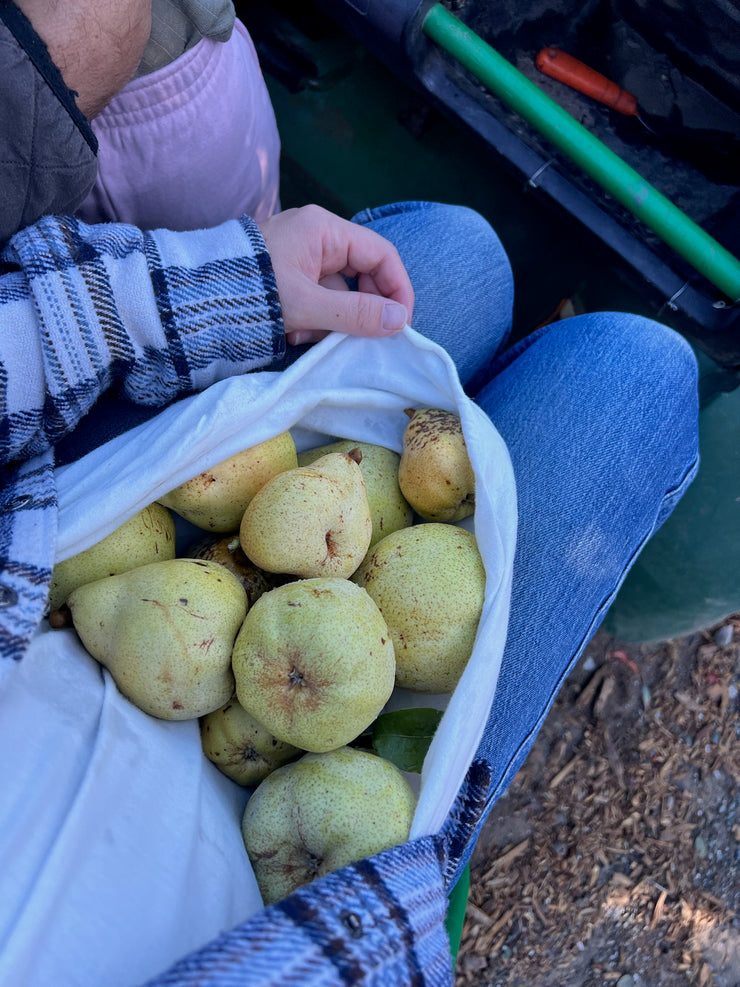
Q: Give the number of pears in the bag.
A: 11